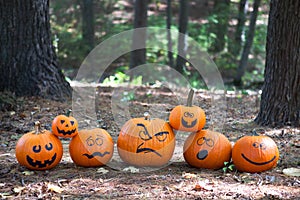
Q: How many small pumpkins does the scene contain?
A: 2